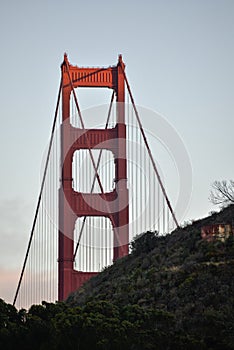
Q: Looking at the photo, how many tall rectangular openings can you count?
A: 3